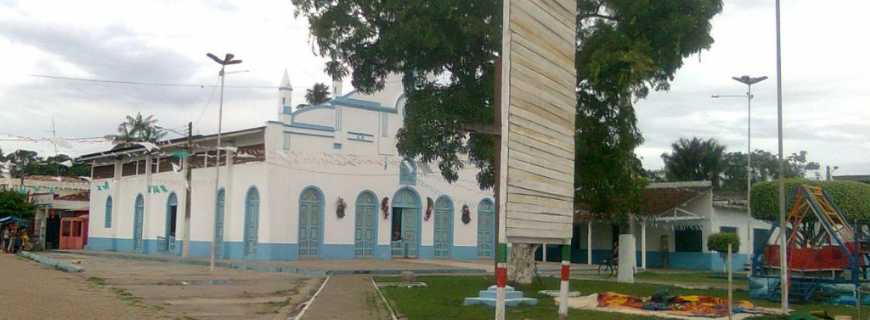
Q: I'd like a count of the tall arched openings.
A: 10